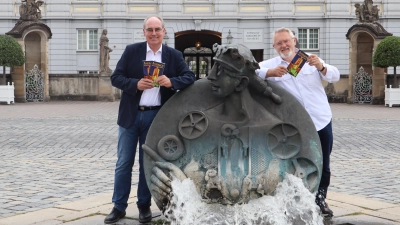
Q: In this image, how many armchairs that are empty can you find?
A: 0